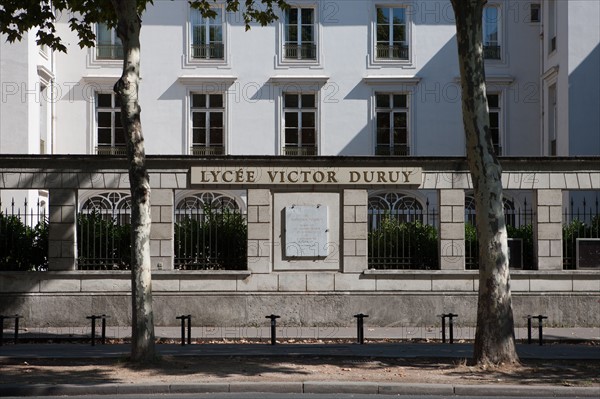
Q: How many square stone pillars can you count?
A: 6